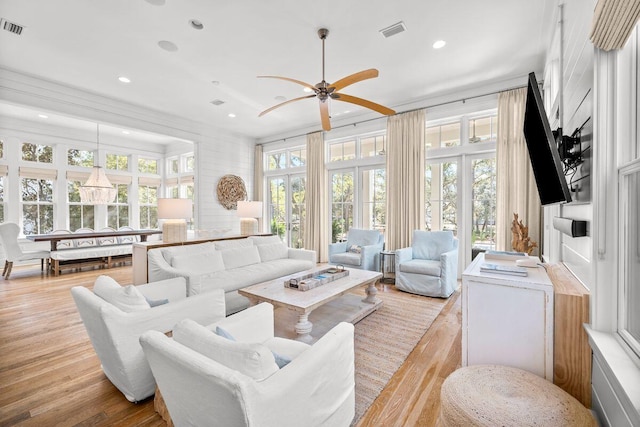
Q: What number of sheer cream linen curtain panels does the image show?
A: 4